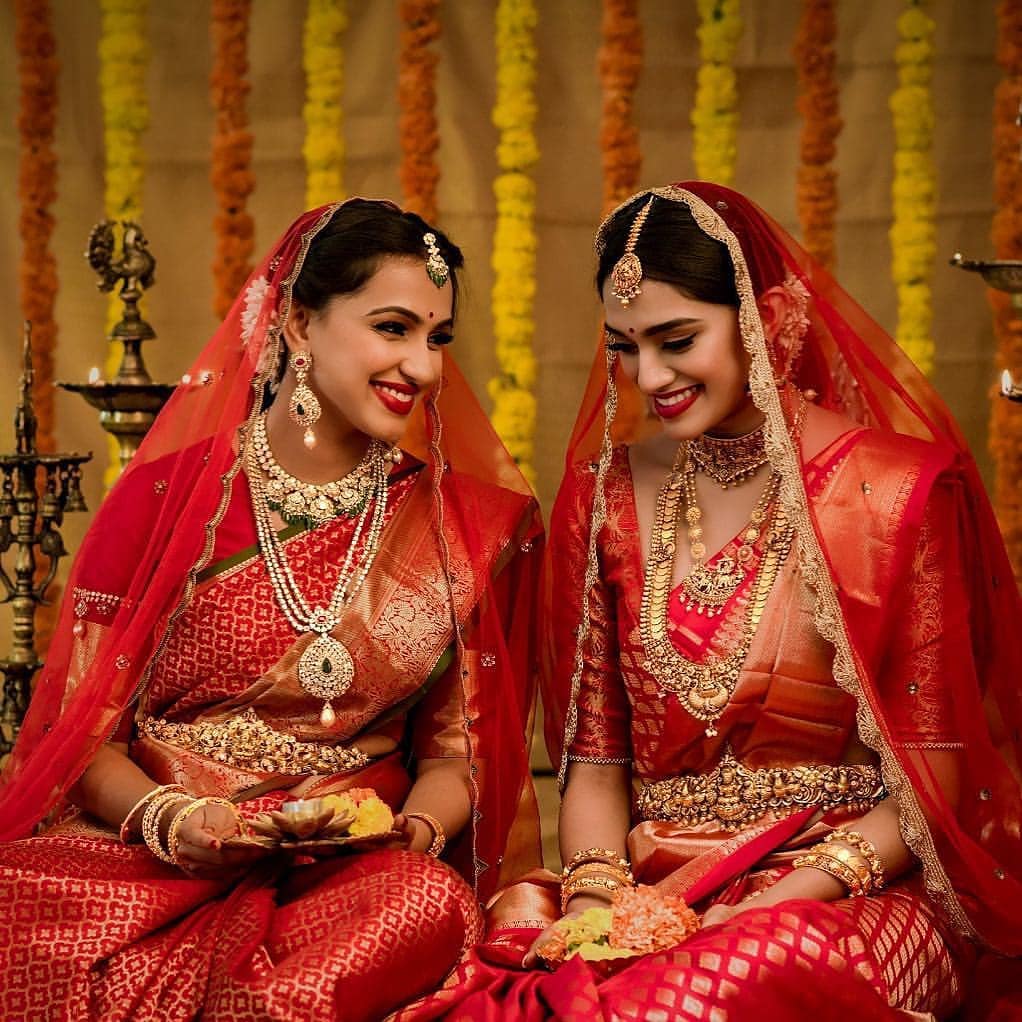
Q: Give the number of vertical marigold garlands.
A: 11